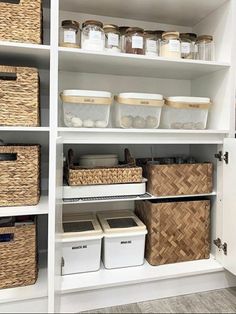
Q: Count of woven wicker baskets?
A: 7